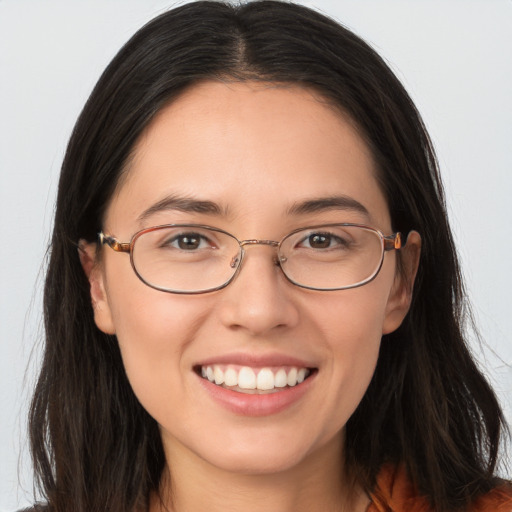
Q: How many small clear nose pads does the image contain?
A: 2